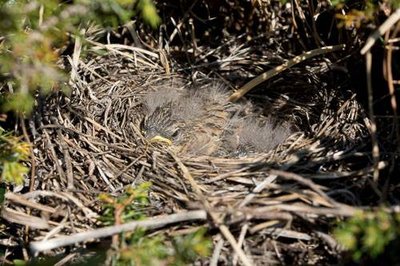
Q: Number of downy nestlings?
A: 2